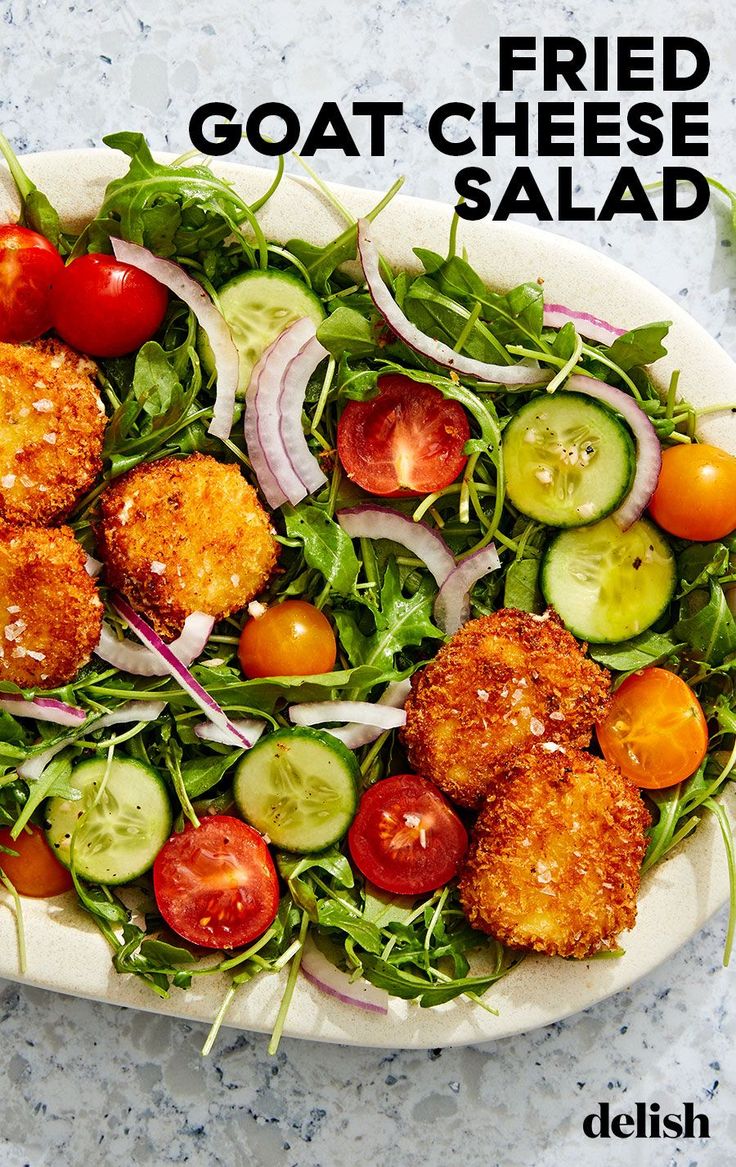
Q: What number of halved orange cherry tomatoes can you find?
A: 1